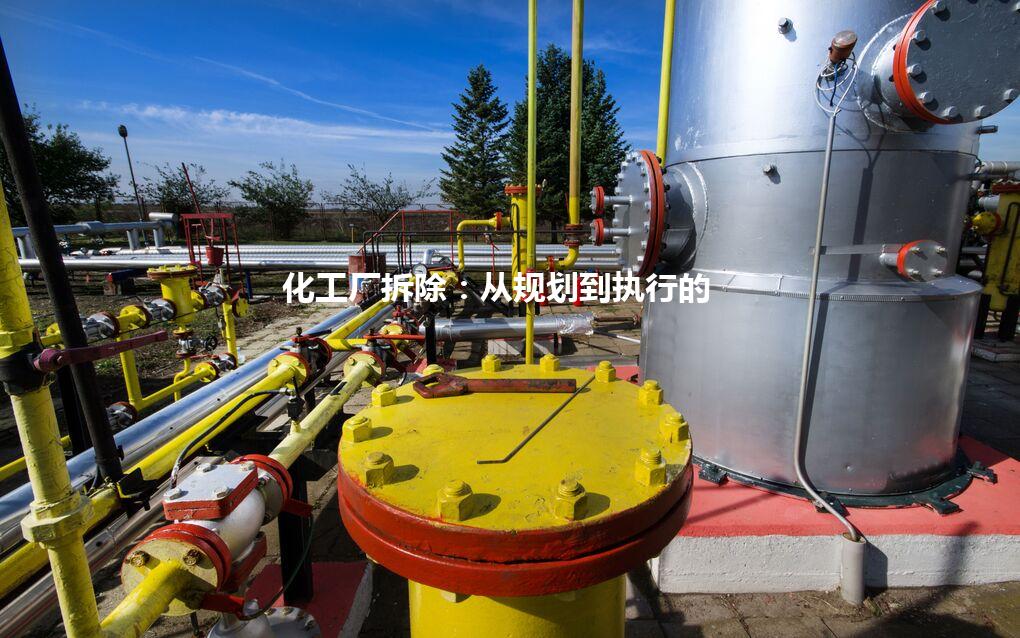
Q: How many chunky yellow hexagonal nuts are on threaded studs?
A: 12